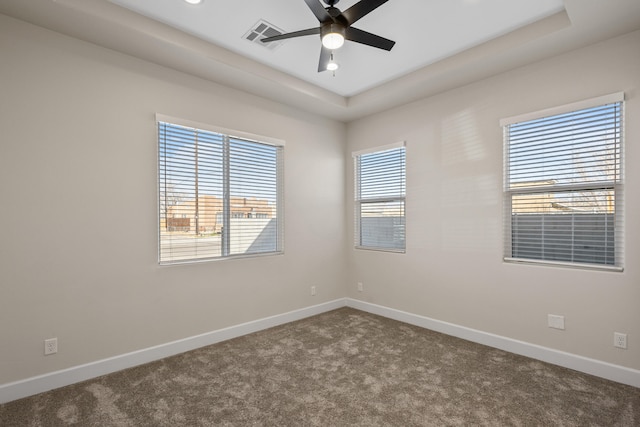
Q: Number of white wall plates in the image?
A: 5